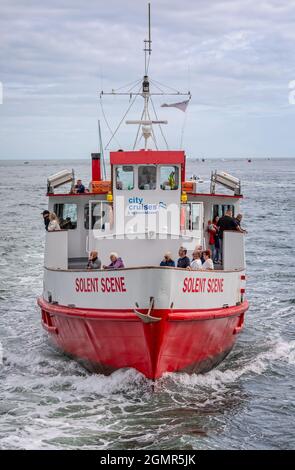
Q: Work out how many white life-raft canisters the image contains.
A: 2